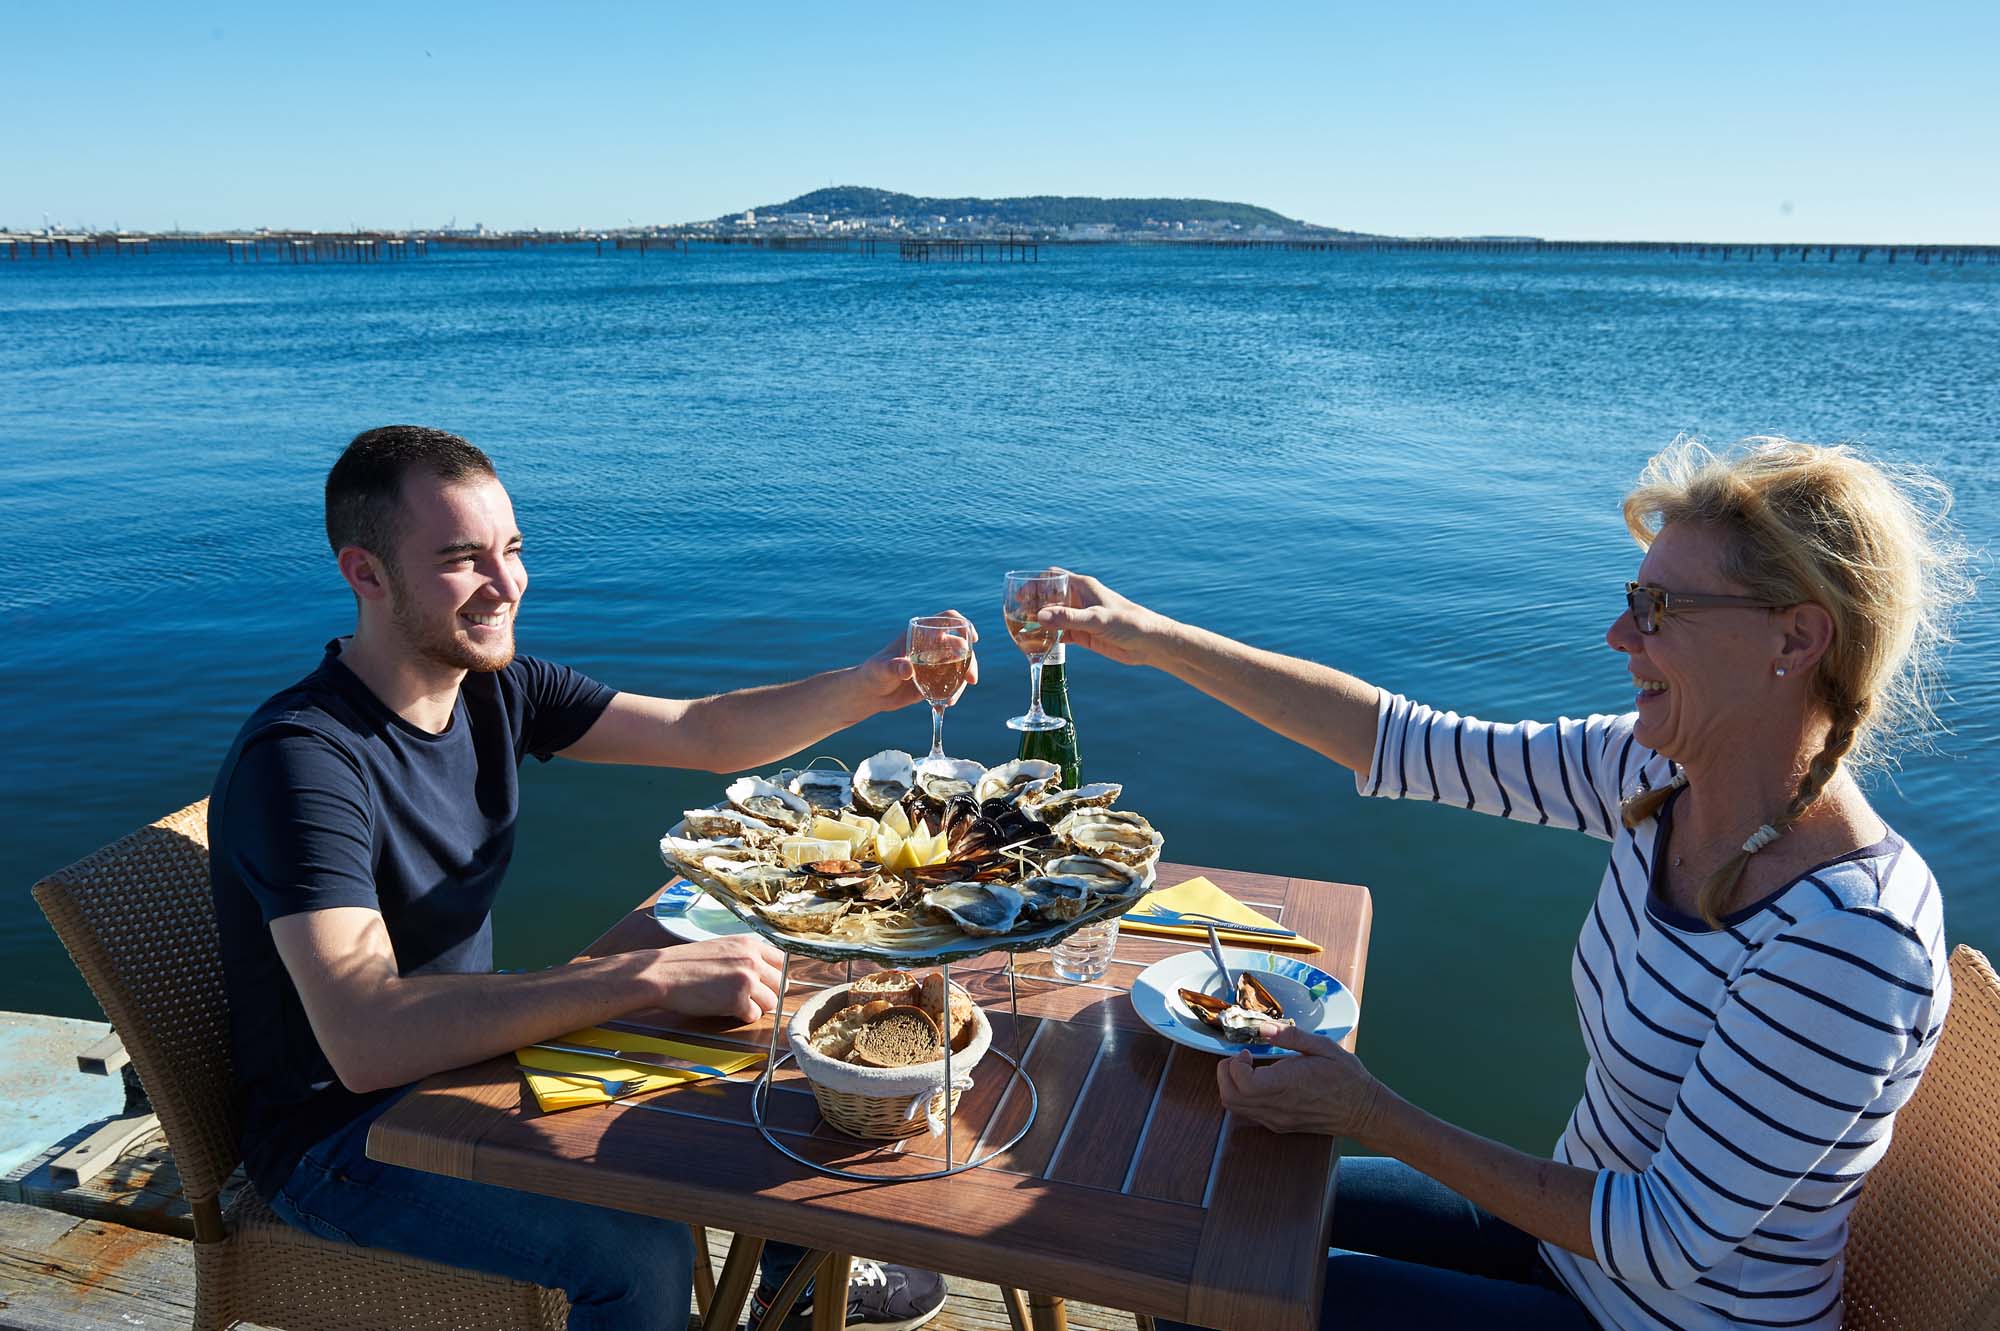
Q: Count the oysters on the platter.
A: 14